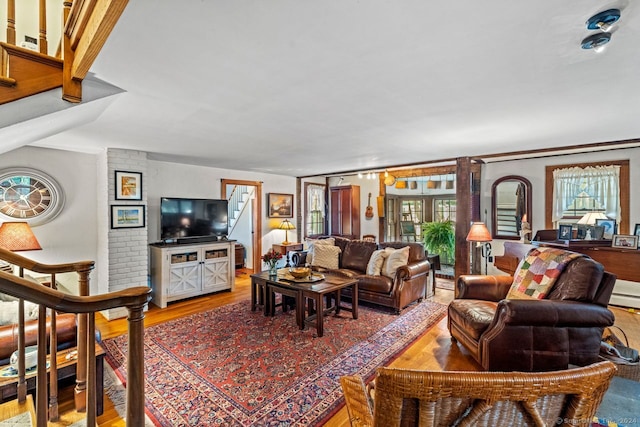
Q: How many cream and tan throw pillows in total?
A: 4